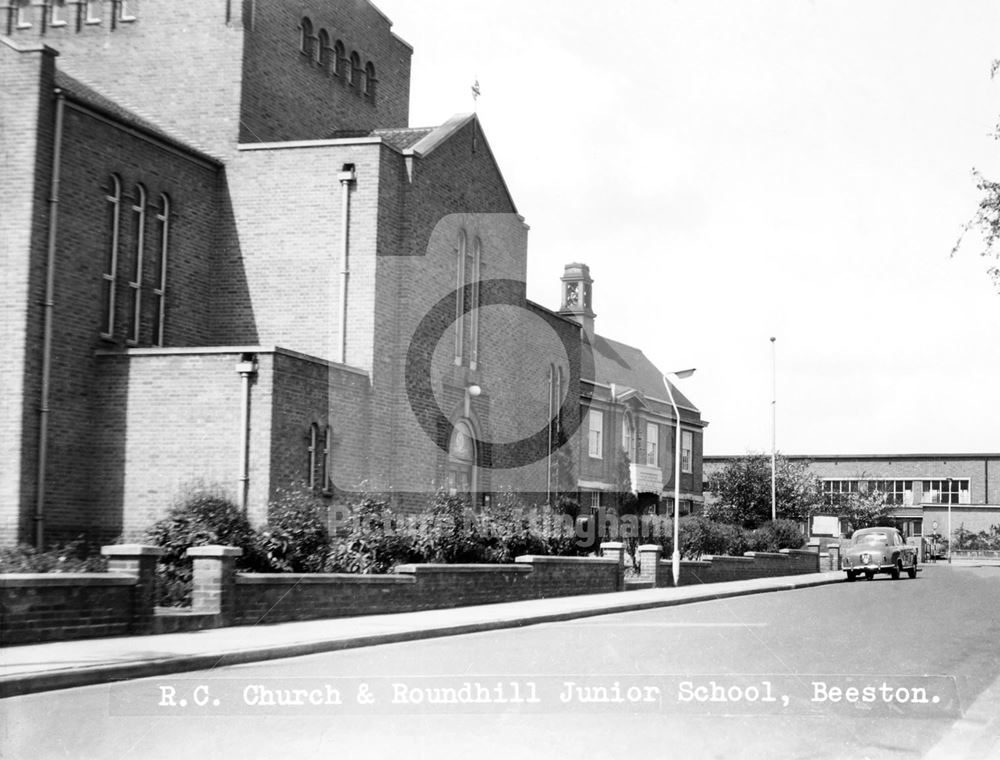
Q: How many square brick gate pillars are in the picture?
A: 6